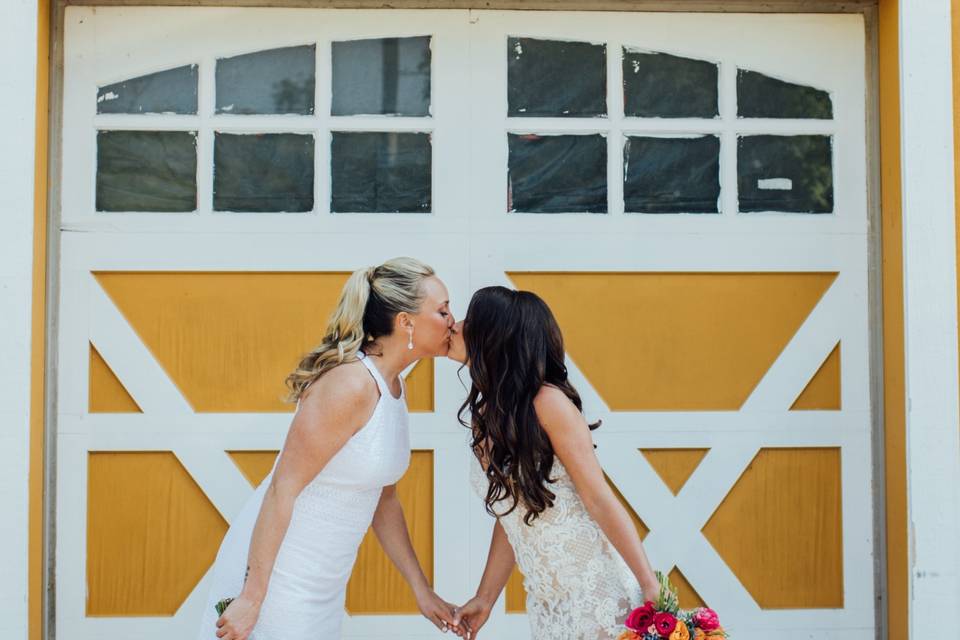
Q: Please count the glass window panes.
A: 12